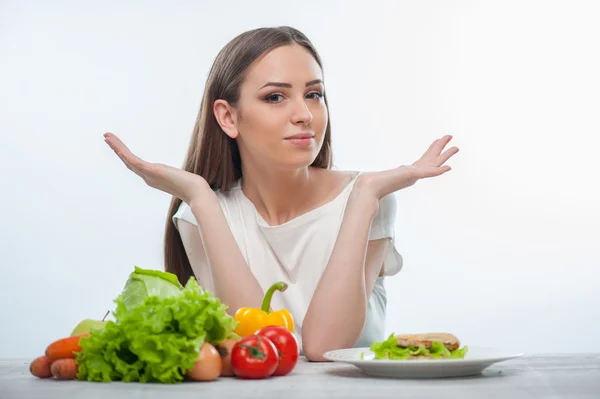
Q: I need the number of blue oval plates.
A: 0